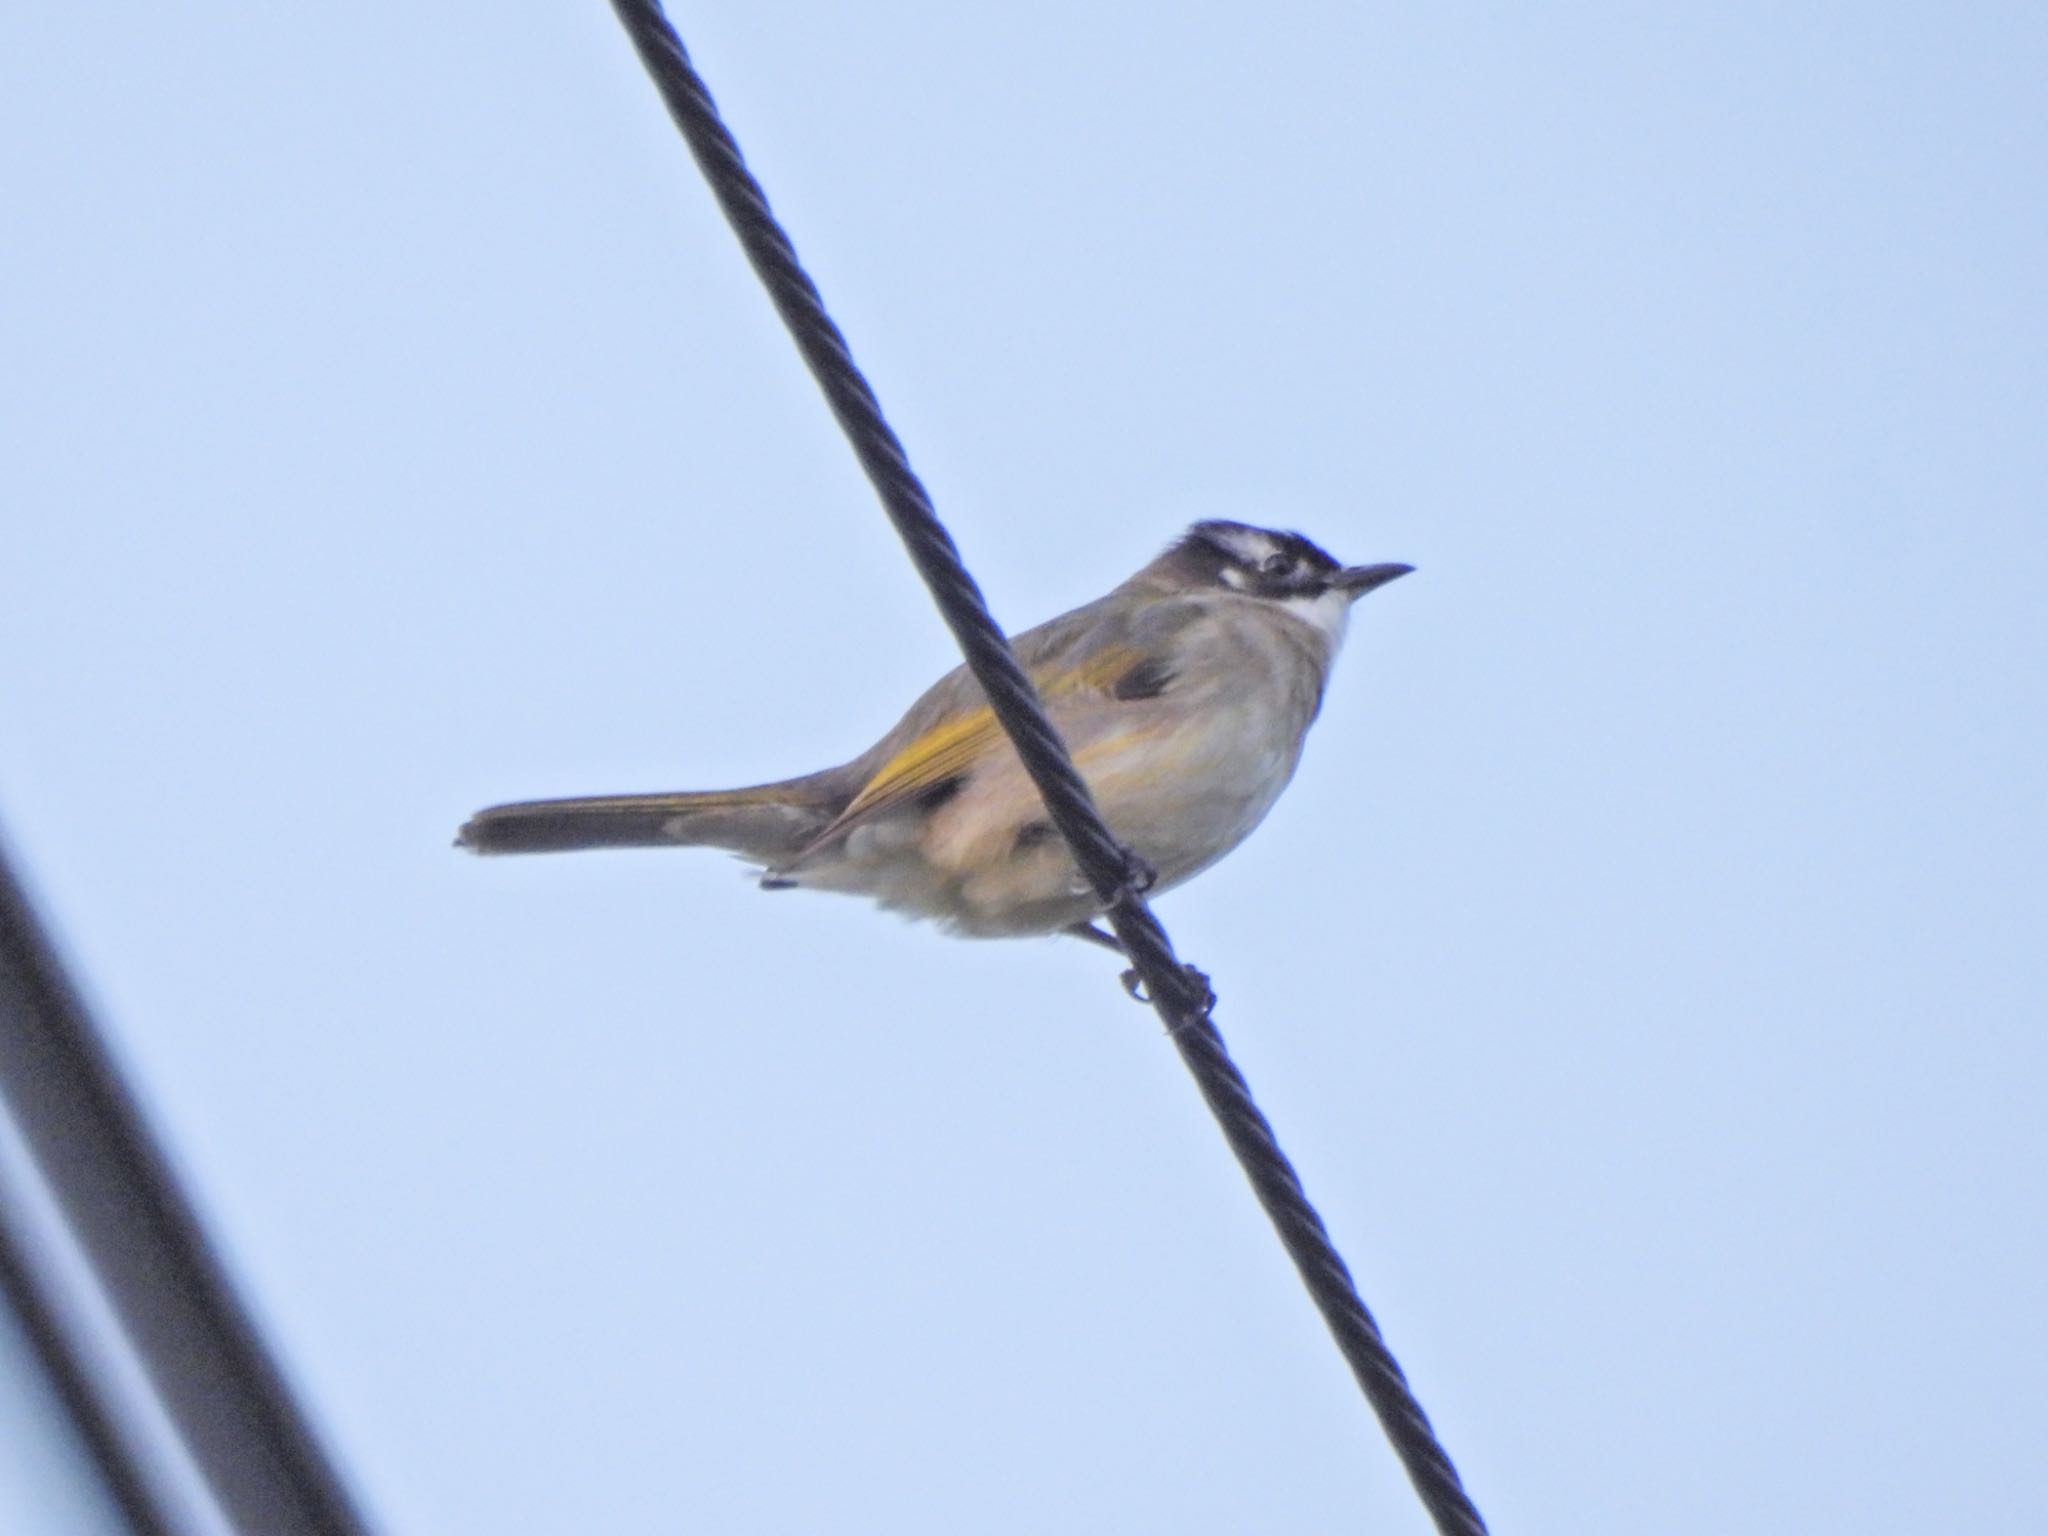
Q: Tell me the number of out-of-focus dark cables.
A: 2